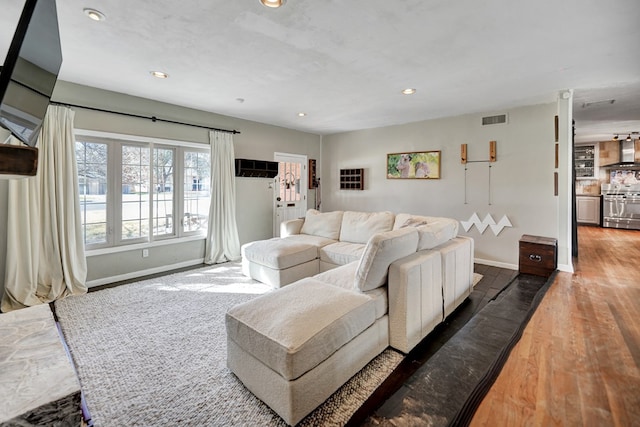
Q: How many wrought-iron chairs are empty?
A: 0